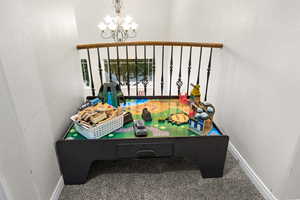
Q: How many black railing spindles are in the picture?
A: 14